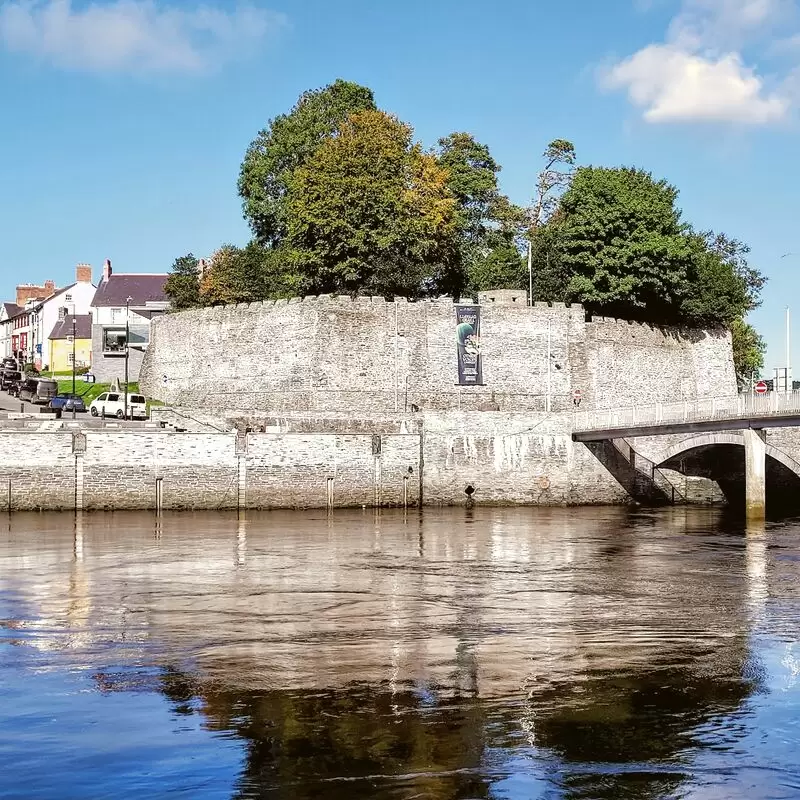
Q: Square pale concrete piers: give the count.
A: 1